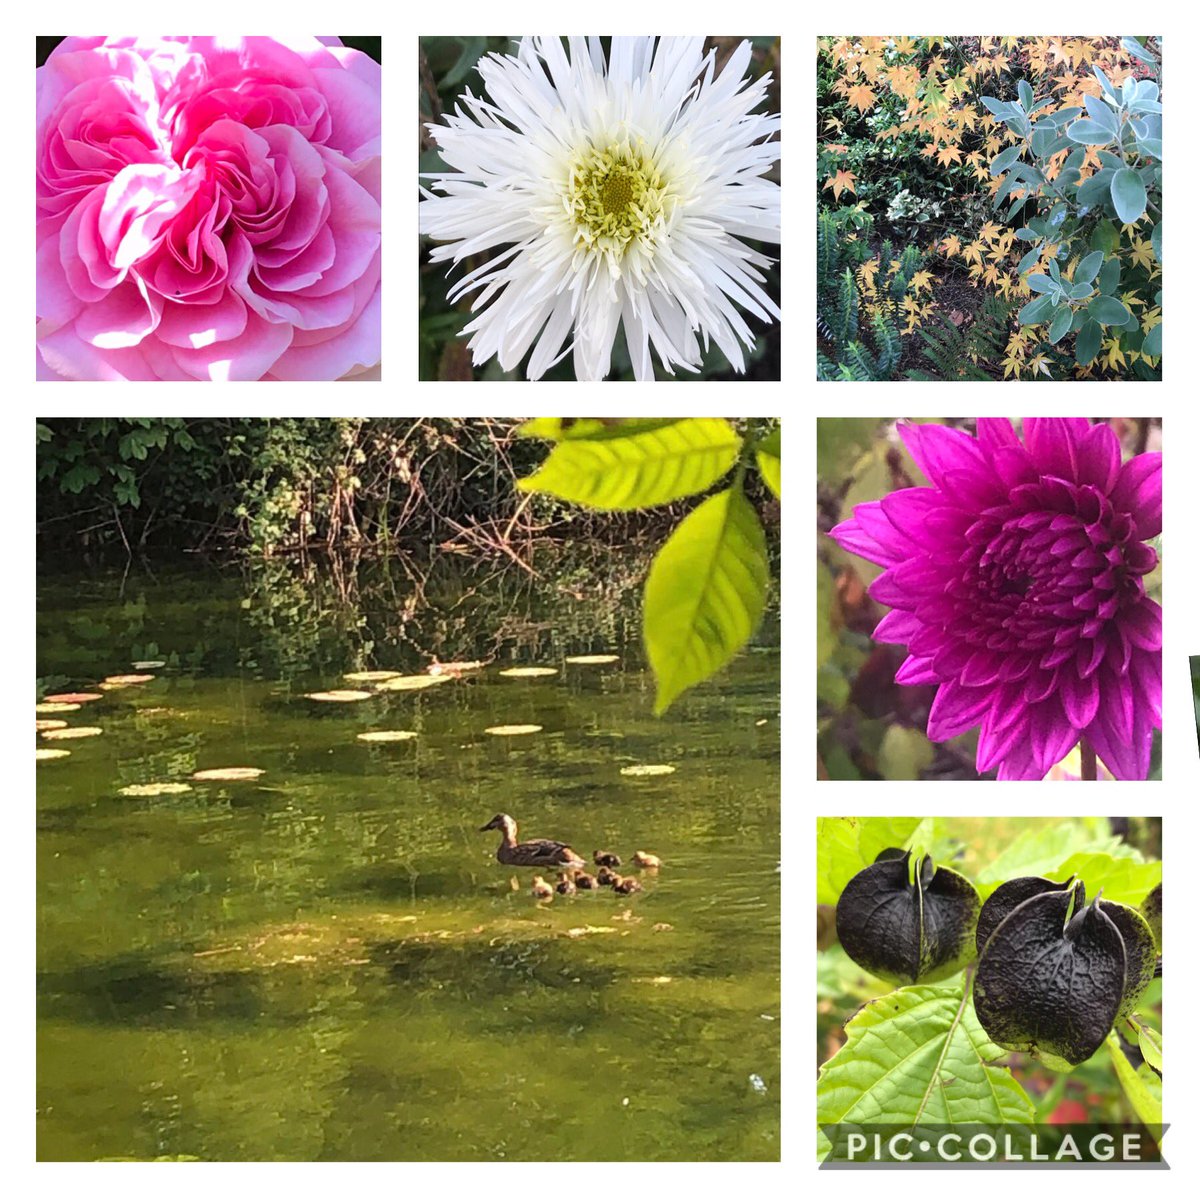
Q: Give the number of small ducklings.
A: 7